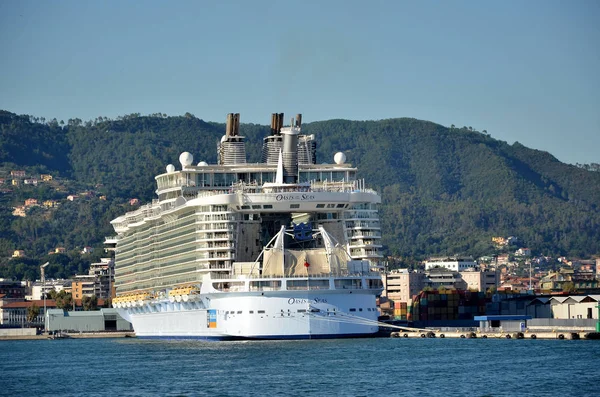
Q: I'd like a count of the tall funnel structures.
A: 3